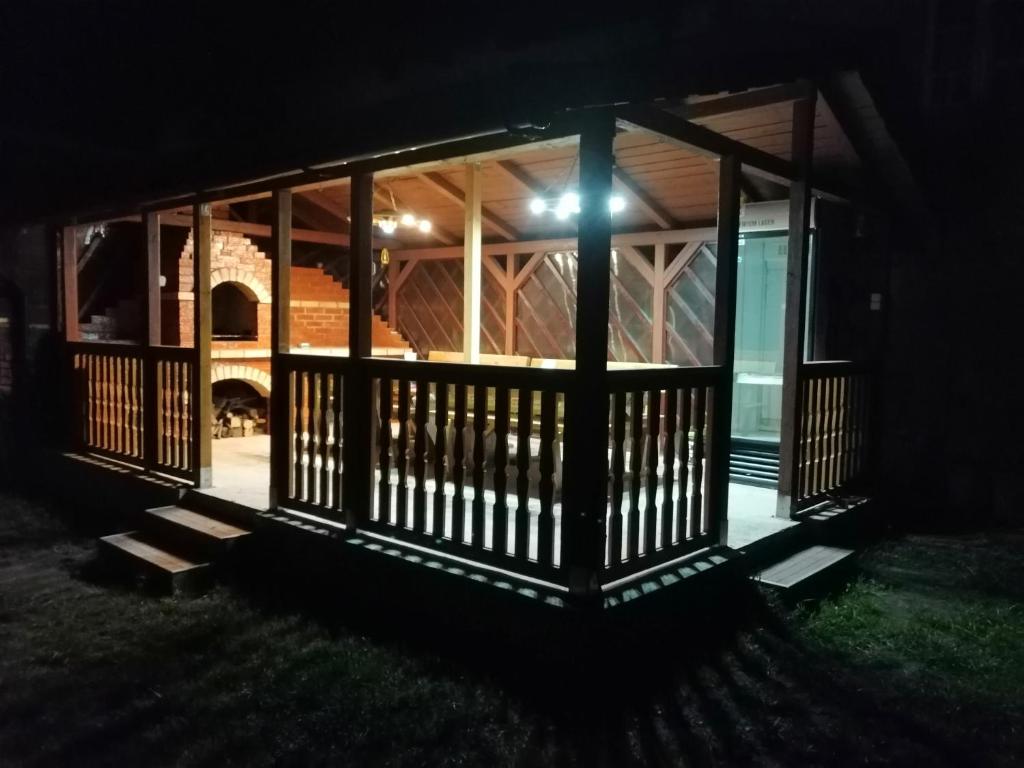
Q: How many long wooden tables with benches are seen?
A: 1